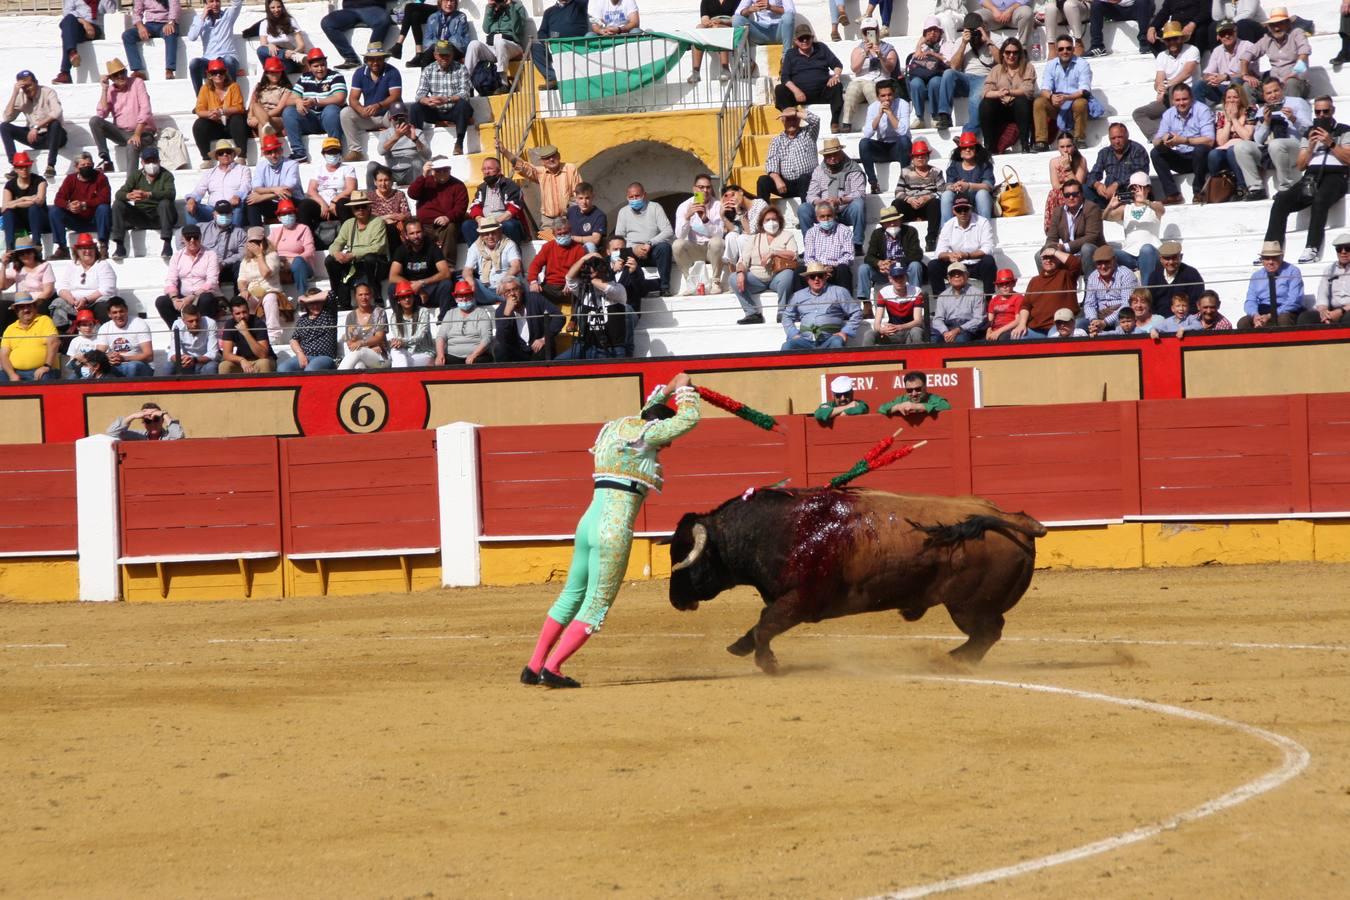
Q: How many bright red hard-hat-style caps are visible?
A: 13